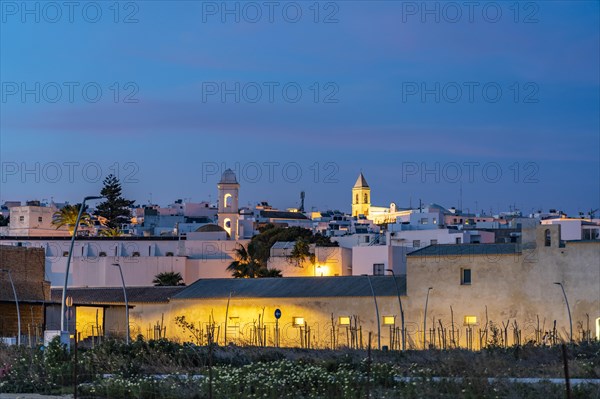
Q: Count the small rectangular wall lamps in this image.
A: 4